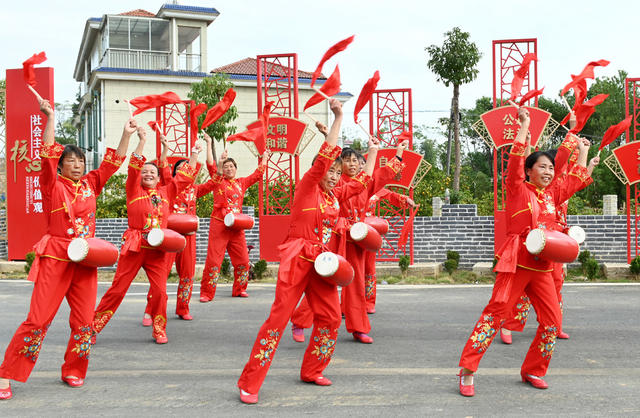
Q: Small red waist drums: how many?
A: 9